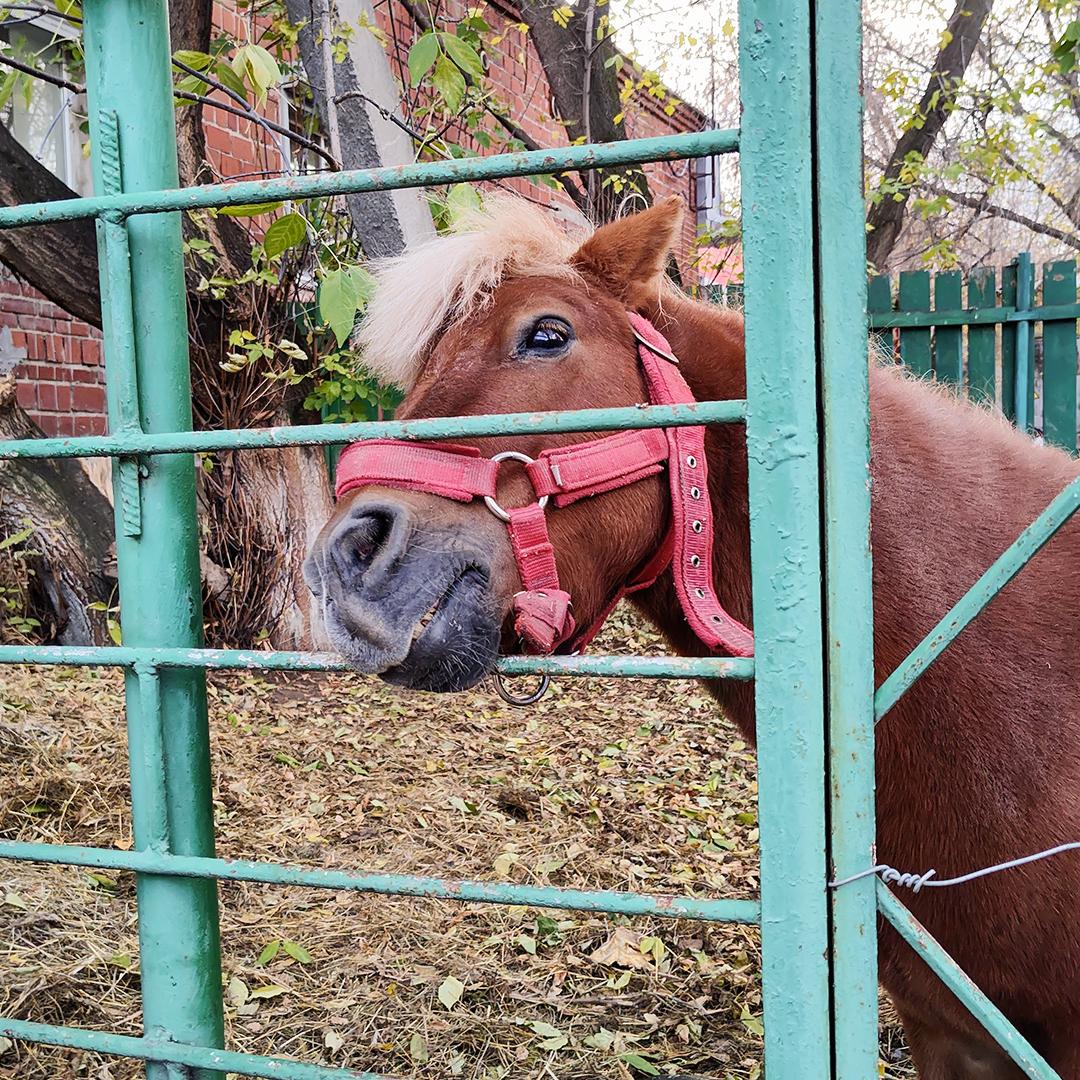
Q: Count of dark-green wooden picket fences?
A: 1